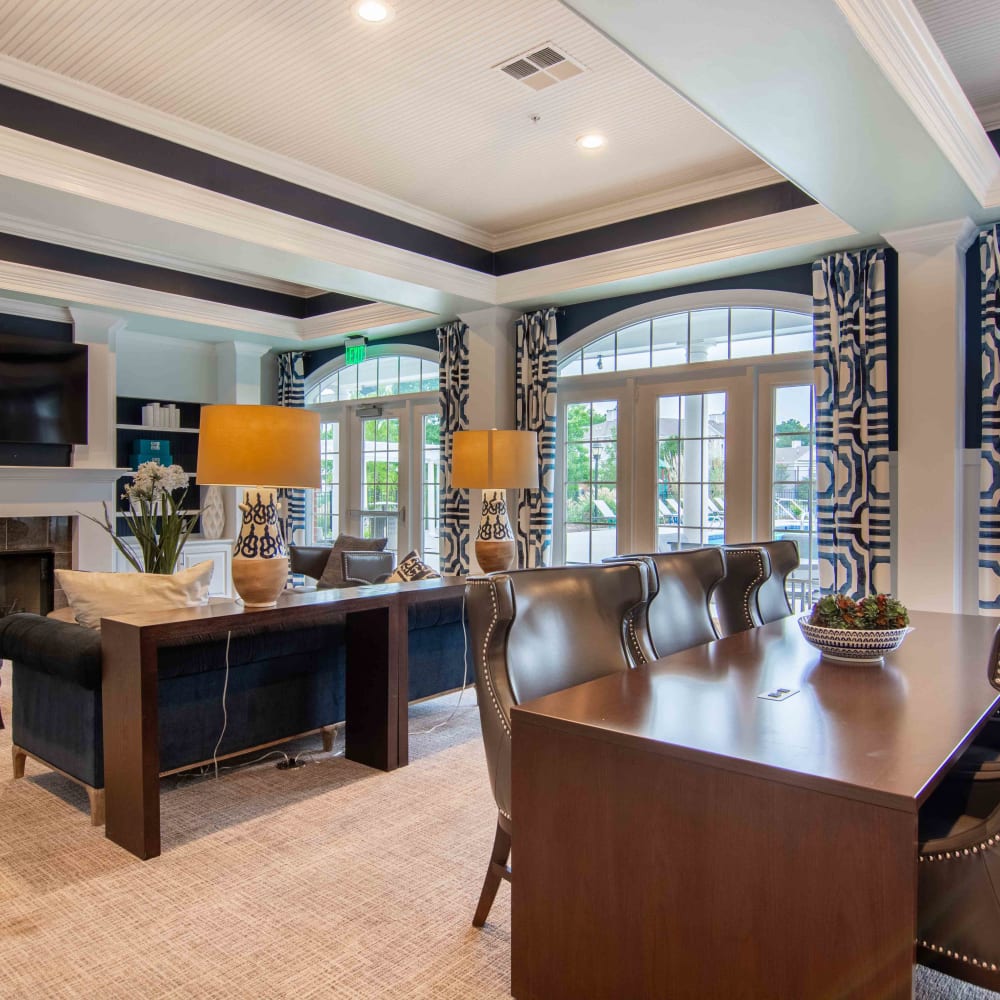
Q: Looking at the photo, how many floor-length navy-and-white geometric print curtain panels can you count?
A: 5